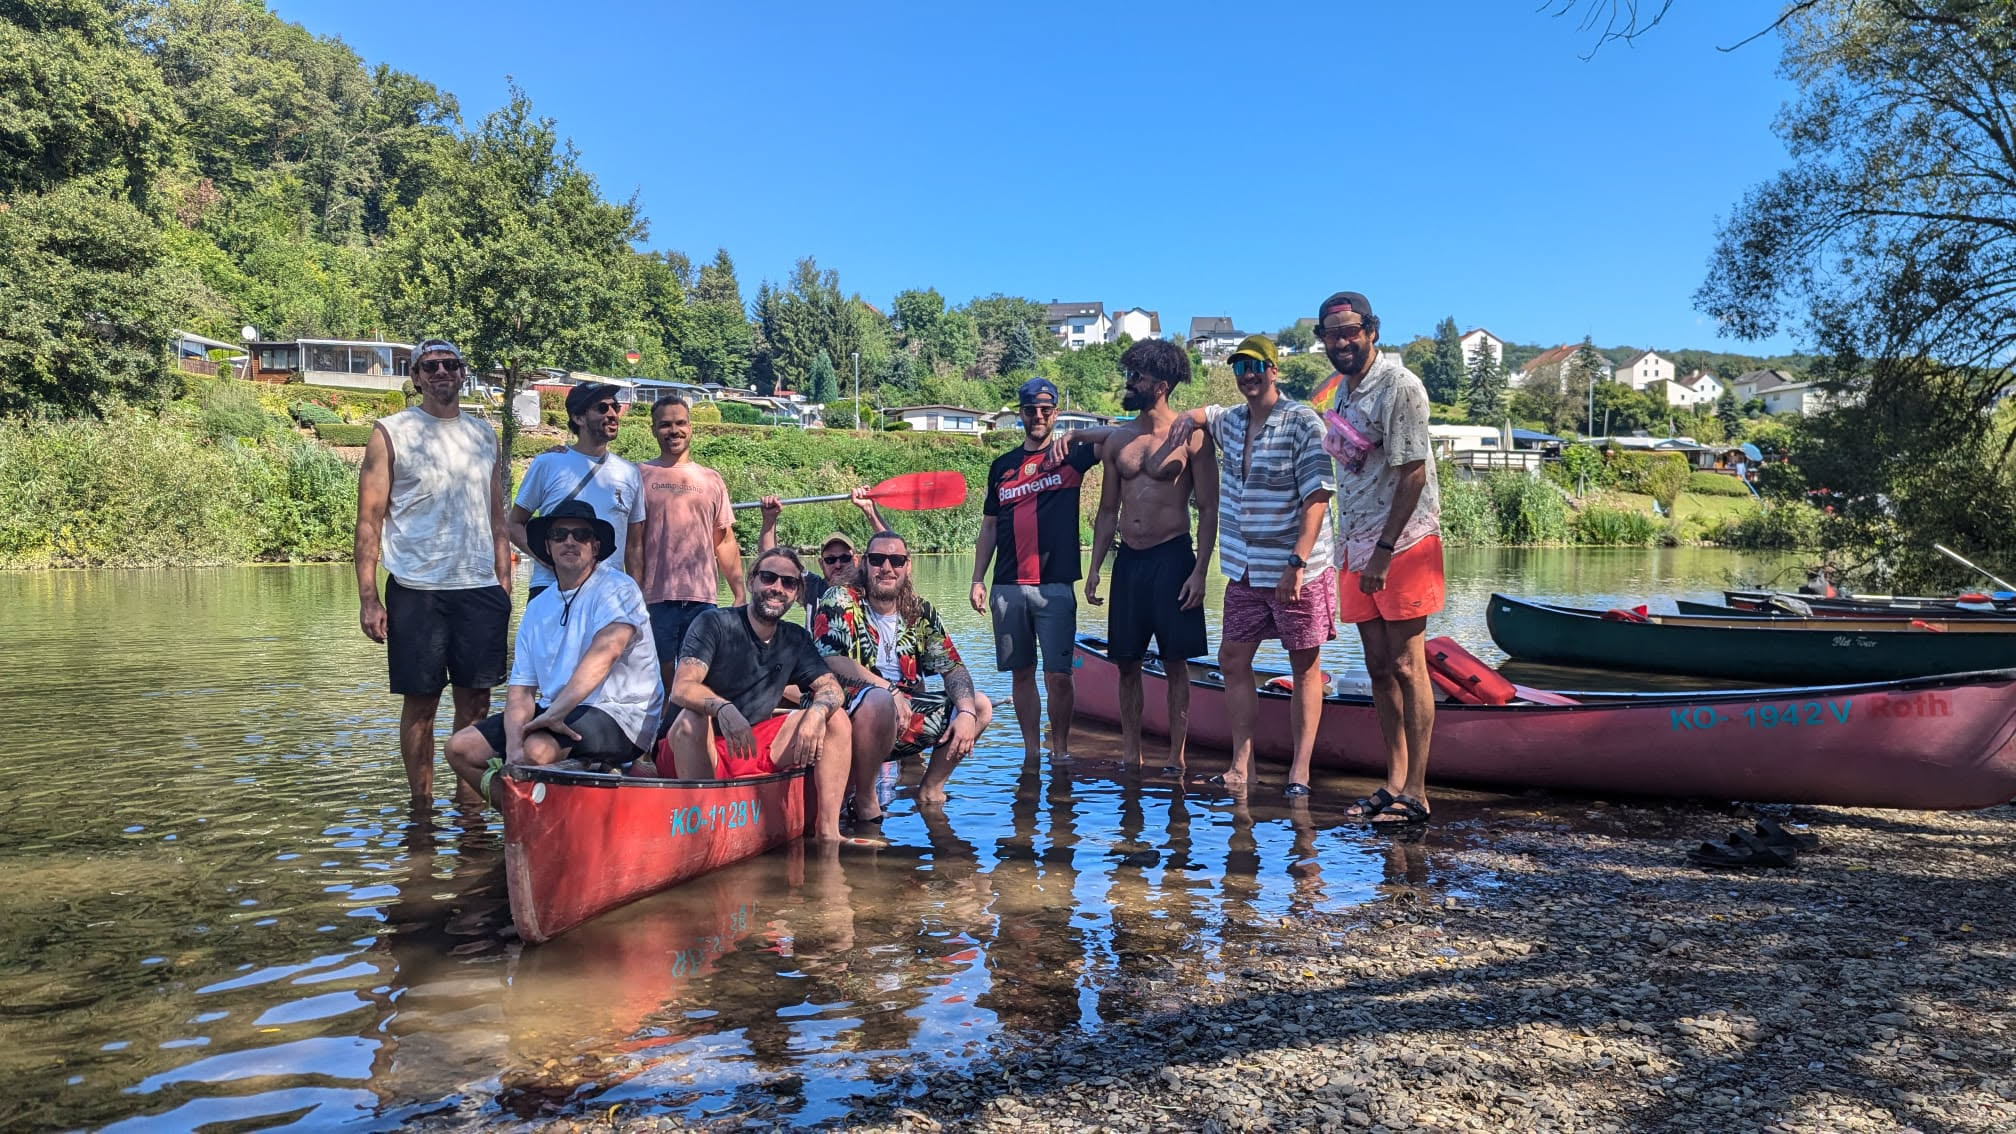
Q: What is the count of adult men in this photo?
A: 11